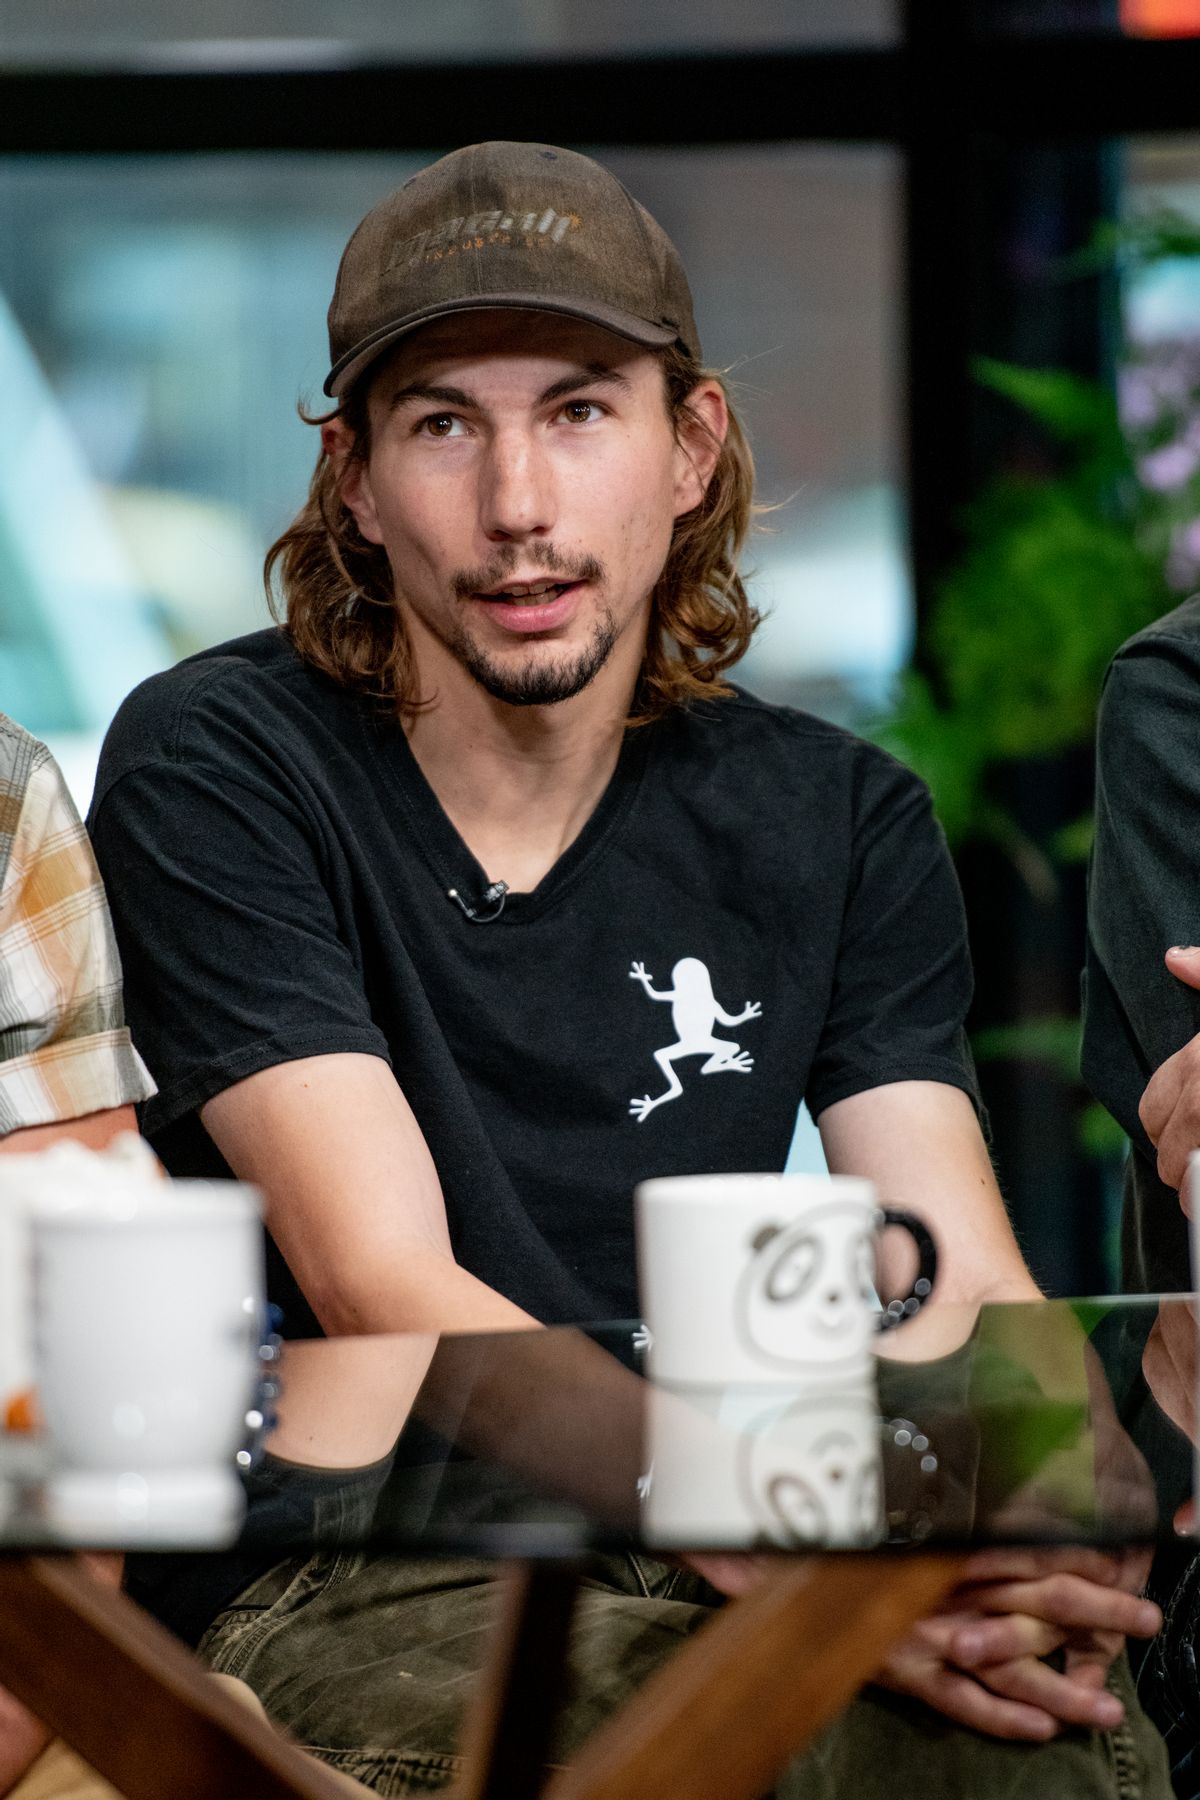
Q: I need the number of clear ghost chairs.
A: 0